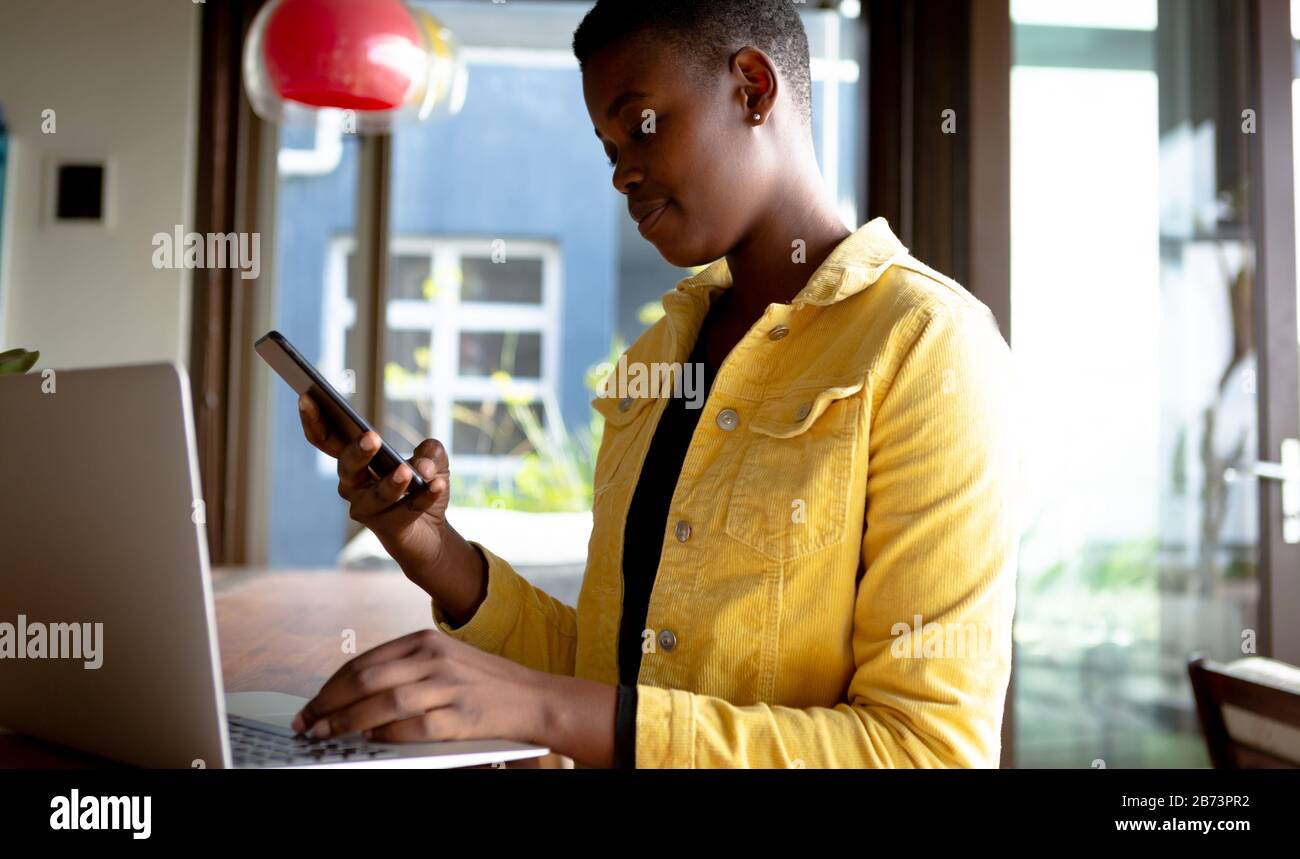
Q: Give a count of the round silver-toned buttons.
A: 6